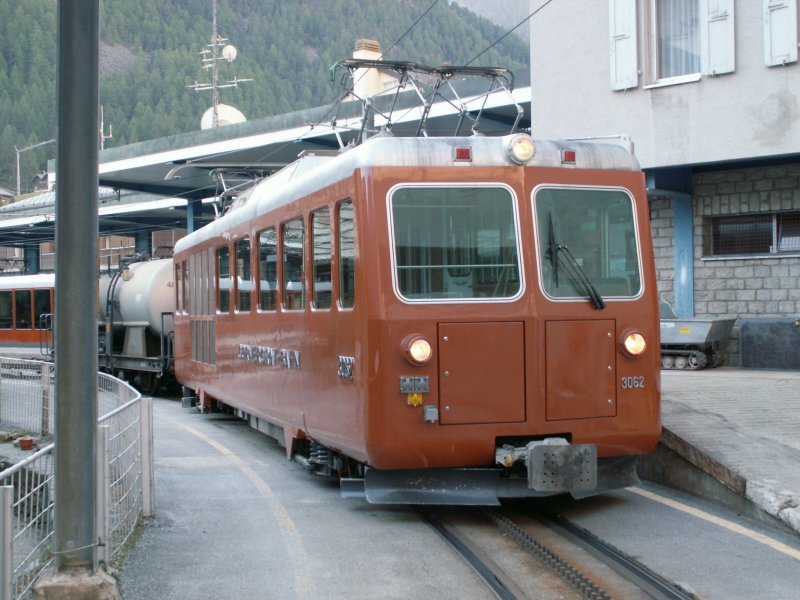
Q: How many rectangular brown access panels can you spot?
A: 2